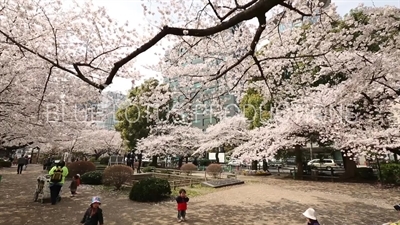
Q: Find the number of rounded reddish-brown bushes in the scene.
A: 4